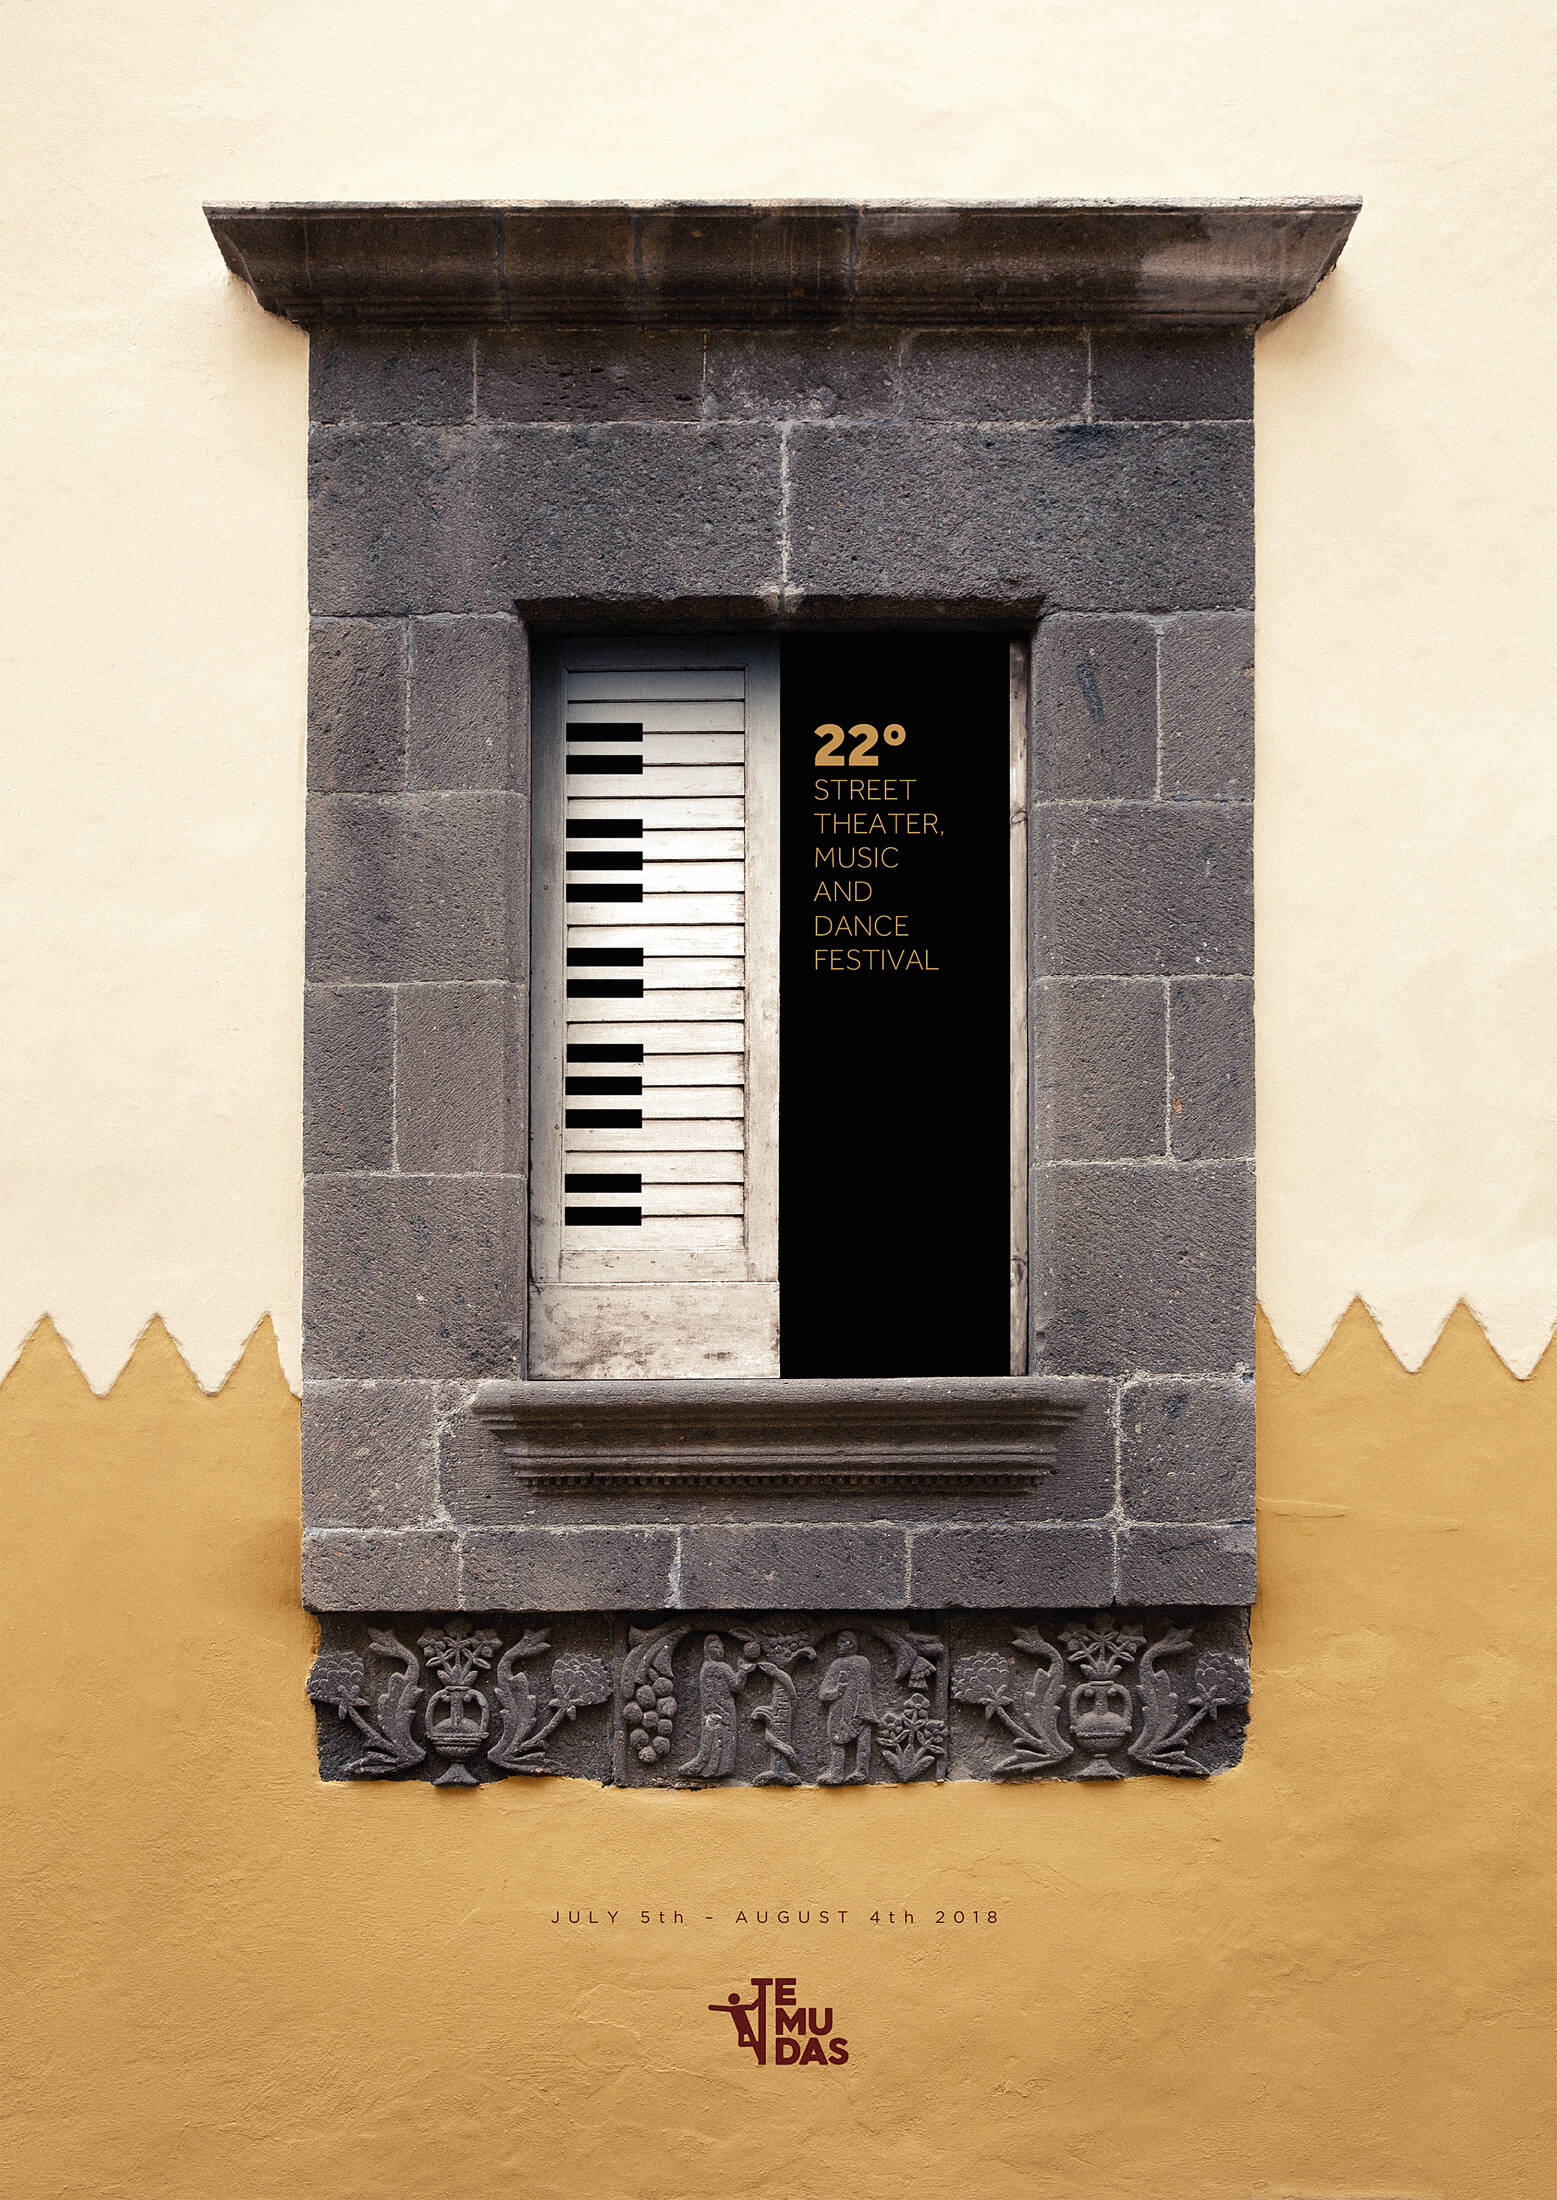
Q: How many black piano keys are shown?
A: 12